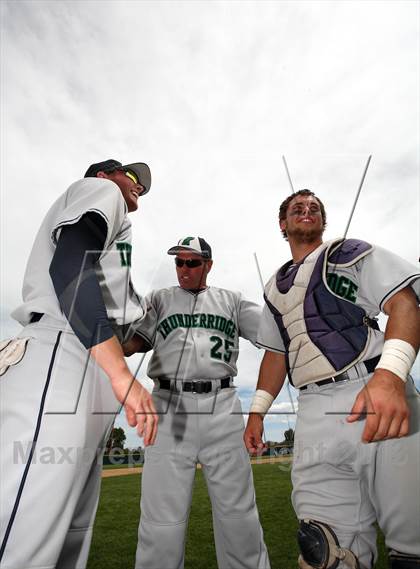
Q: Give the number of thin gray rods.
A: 3